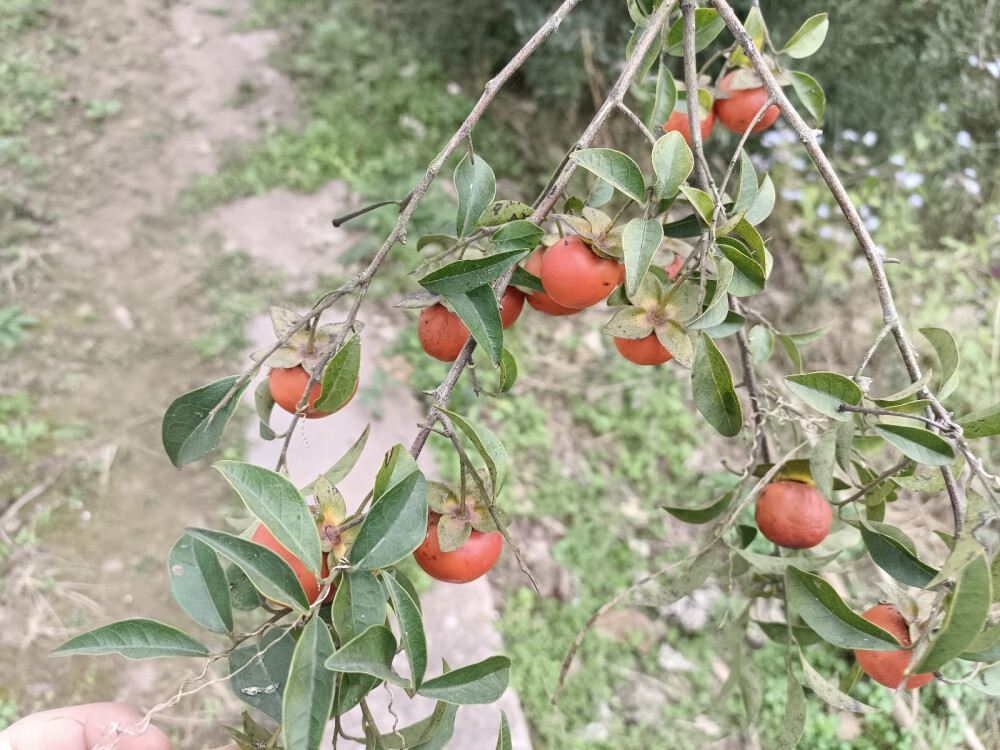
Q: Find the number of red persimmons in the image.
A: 13